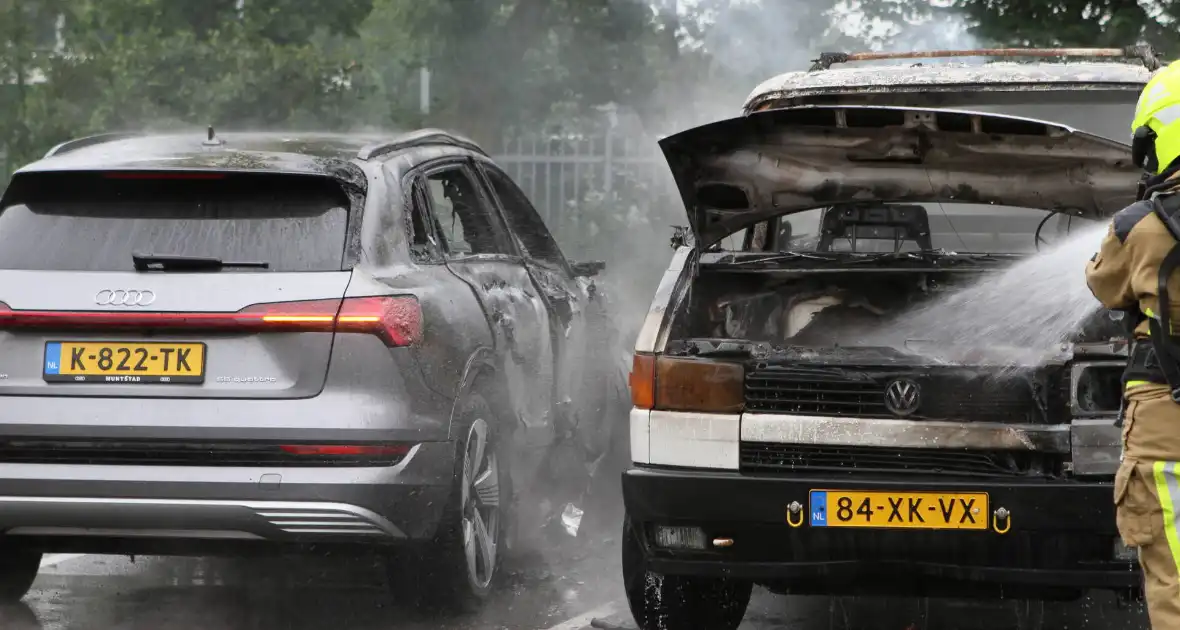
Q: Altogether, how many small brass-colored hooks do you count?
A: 2